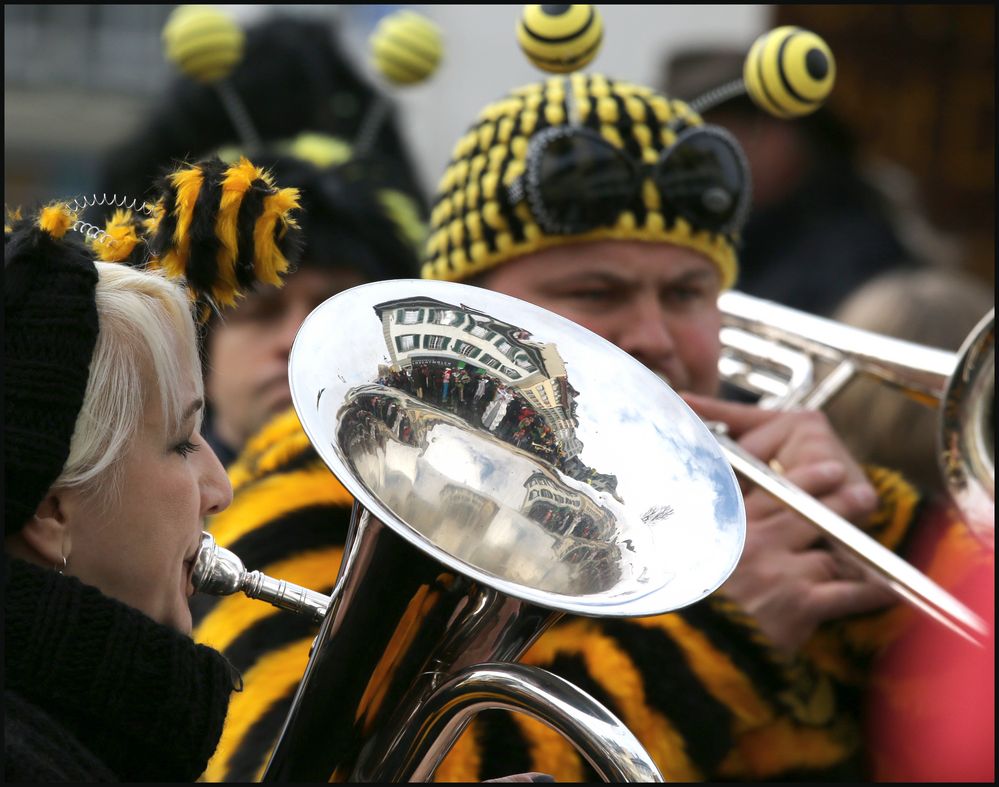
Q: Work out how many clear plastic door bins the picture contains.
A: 0